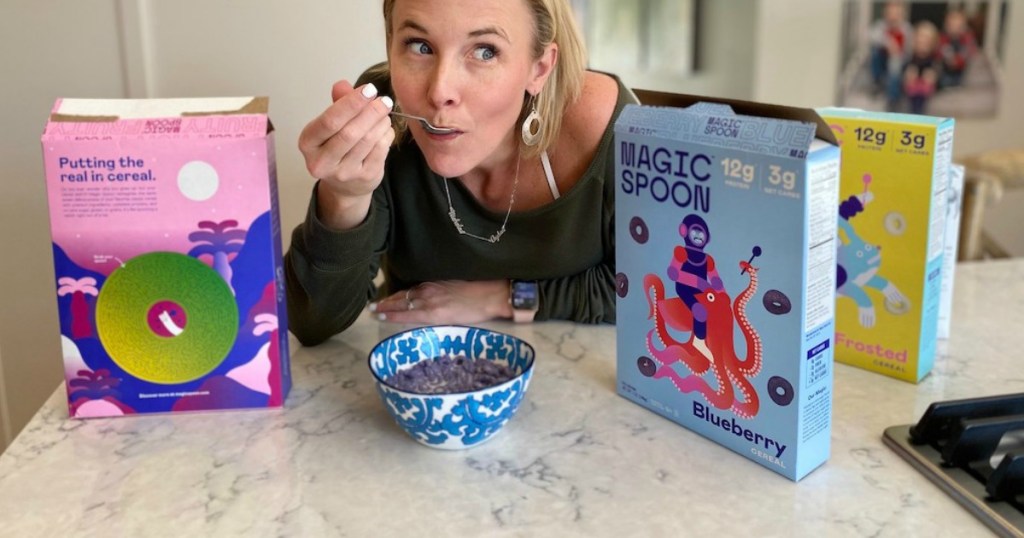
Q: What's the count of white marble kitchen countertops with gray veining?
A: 1